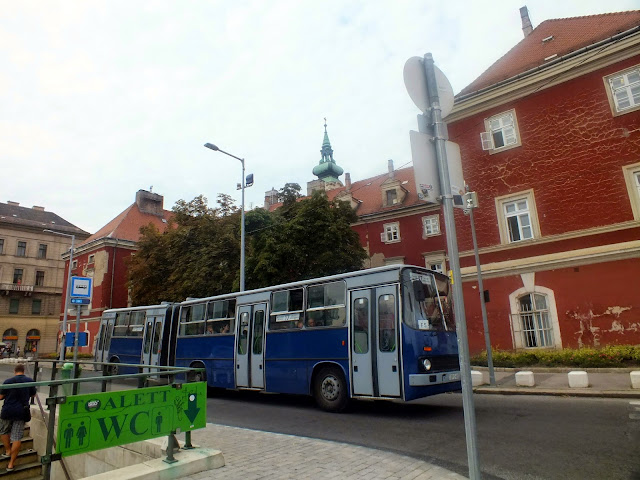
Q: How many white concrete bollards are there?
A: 4